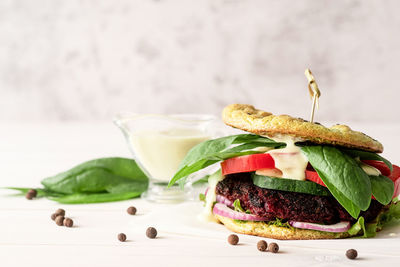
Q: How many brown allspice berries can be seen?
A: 13